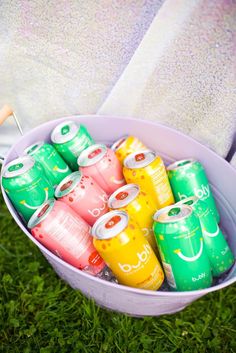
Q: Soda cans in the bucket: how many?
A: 13